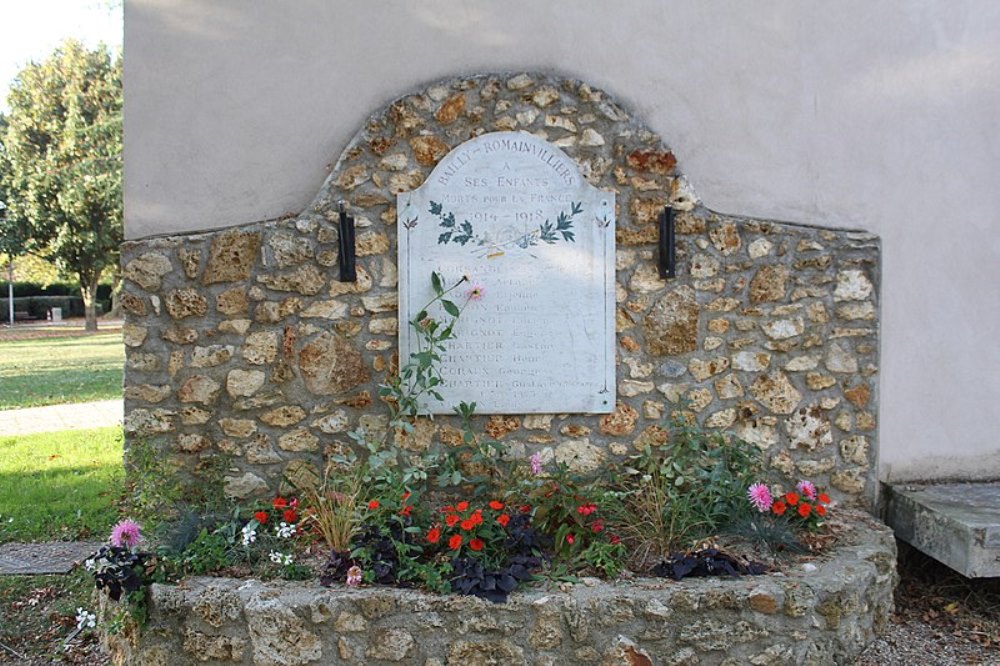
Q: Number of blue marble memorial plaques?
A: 1